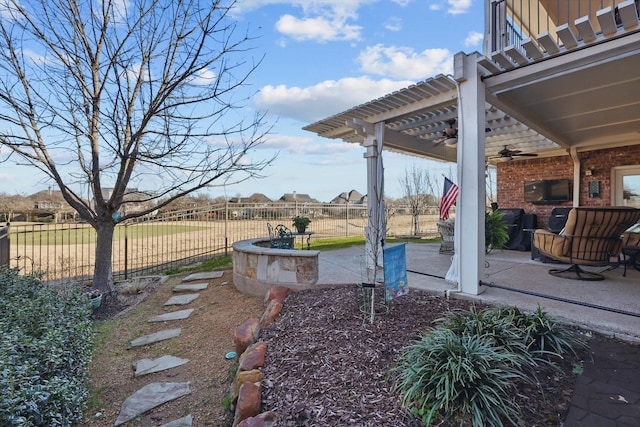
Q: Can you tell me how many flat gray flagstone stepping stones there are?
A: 8